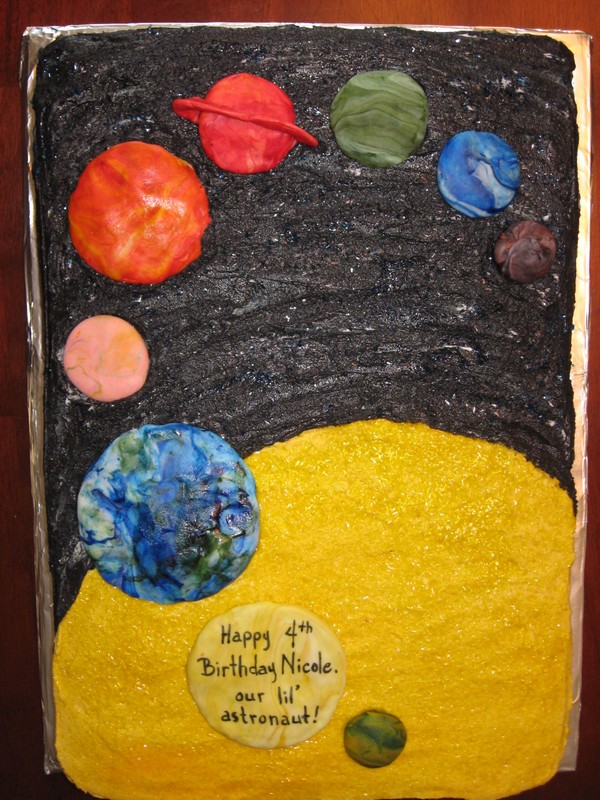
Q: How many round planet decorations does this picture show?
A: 9